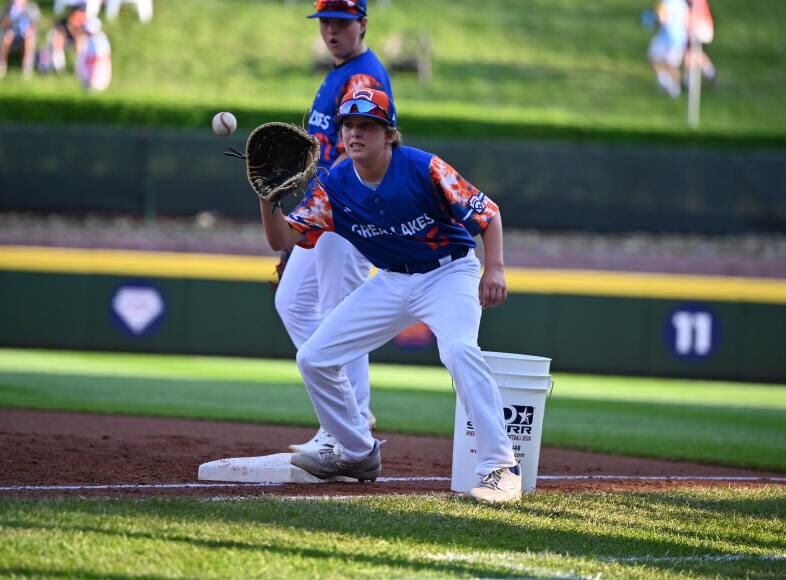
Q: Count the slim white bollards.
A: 1